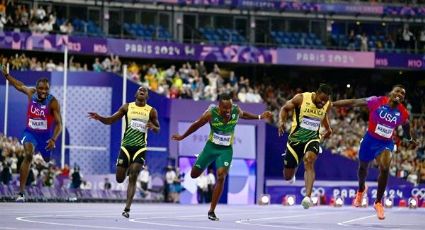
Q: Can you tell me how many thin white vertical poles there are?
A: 3